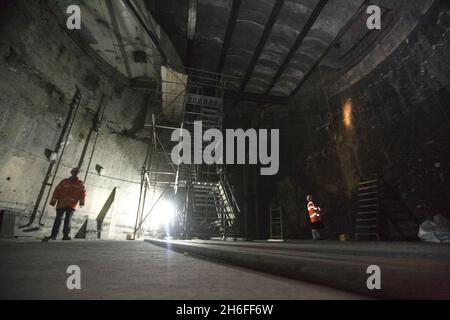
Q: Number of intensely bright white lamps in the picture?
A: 1